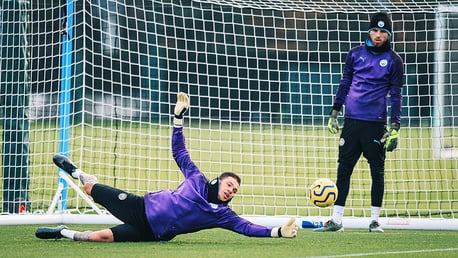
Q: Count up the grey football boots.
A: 2